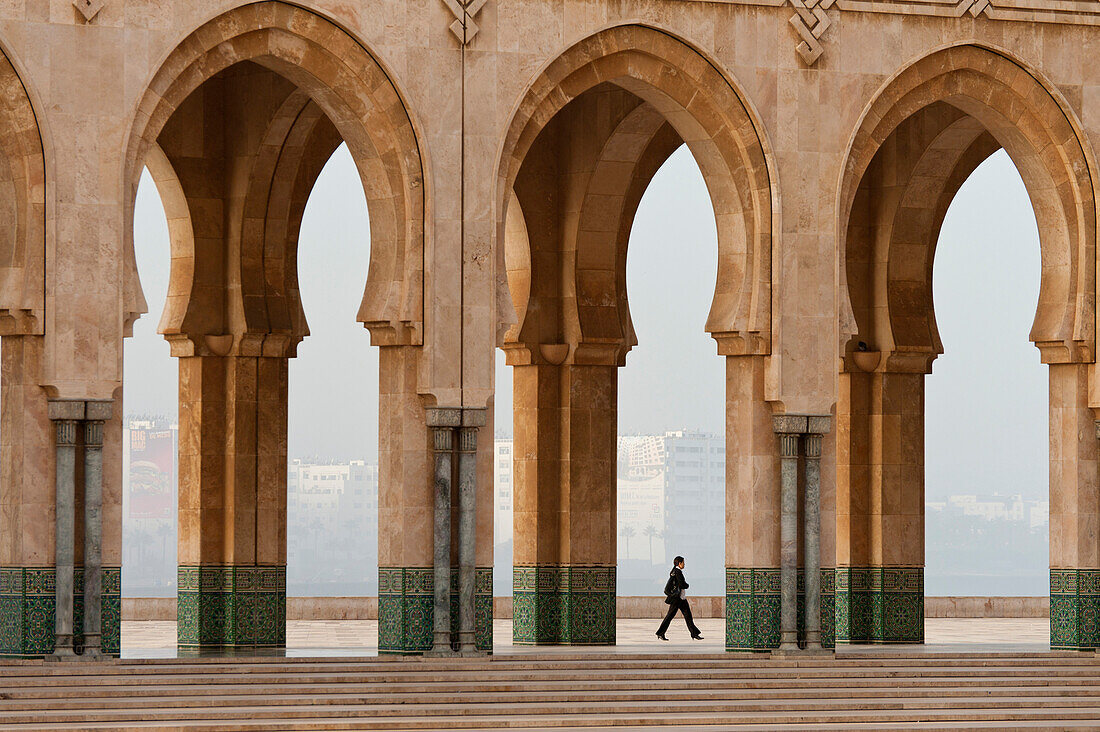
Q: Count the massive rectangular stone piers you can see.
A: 7